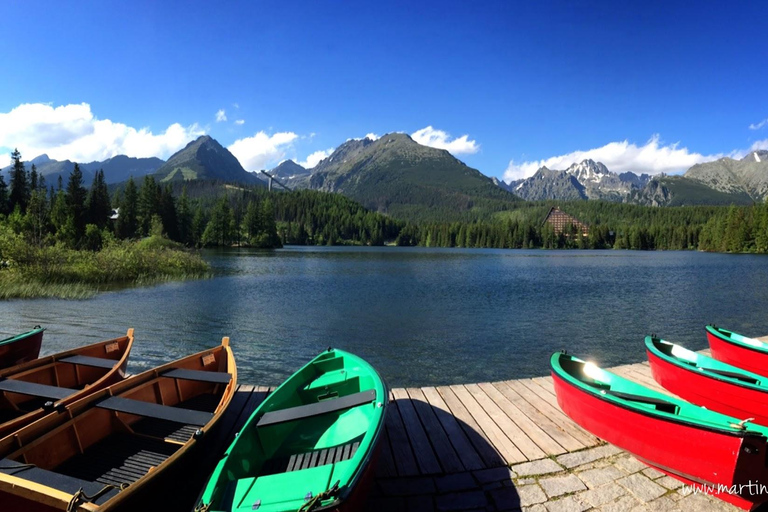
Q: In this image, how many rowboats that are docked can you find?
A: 7